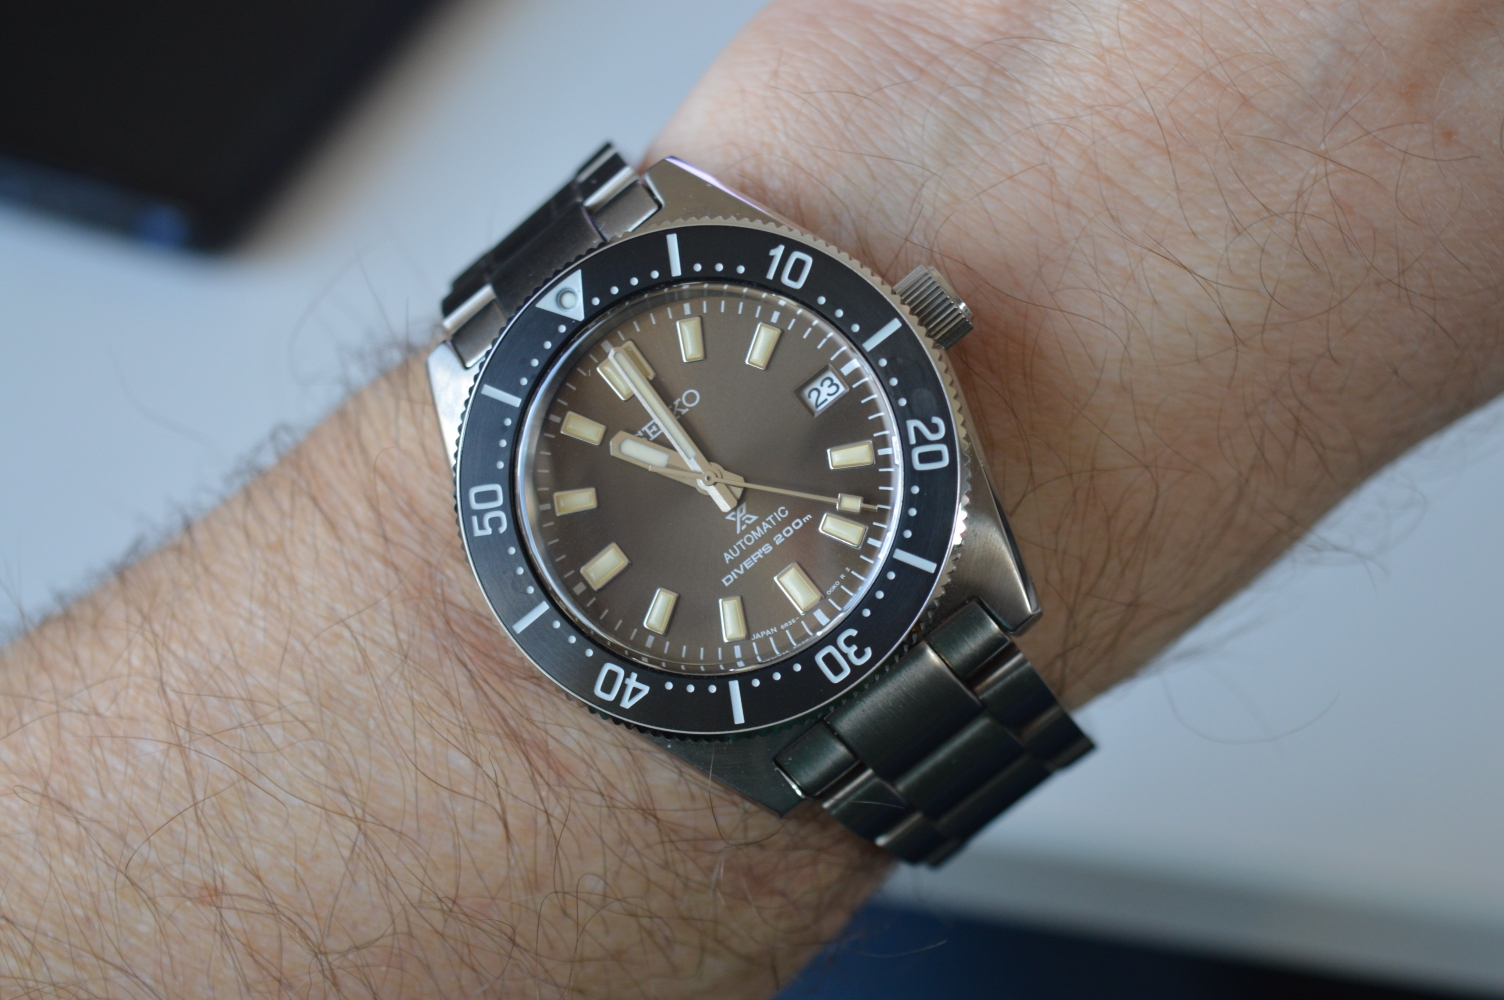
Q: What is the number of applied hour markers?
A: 11